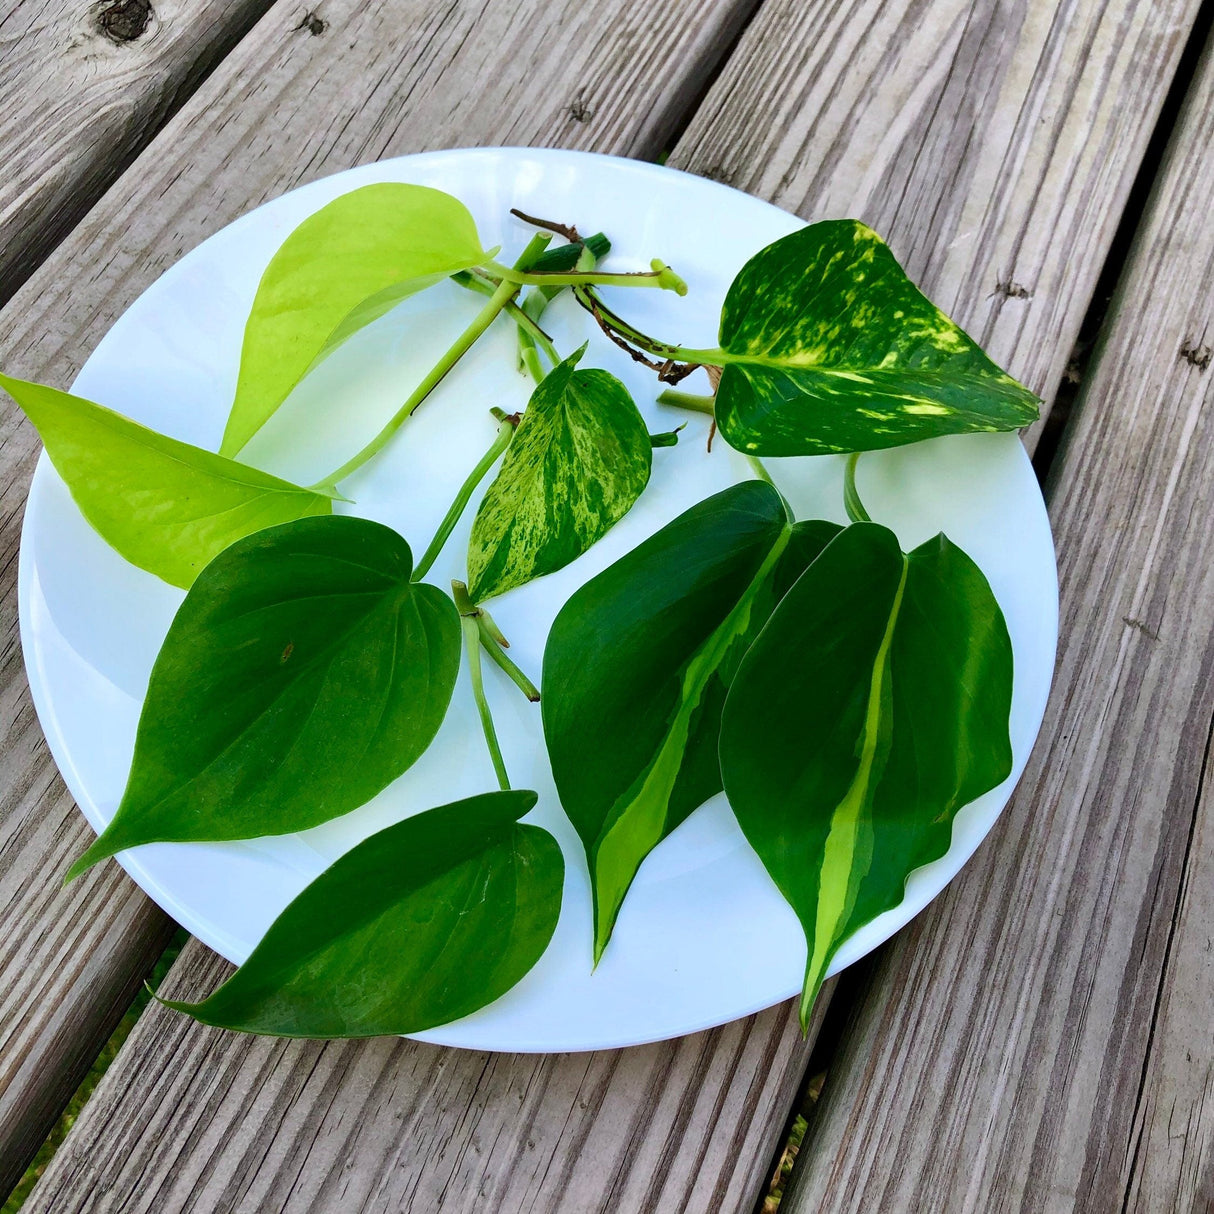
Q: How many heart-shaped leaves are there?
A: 8